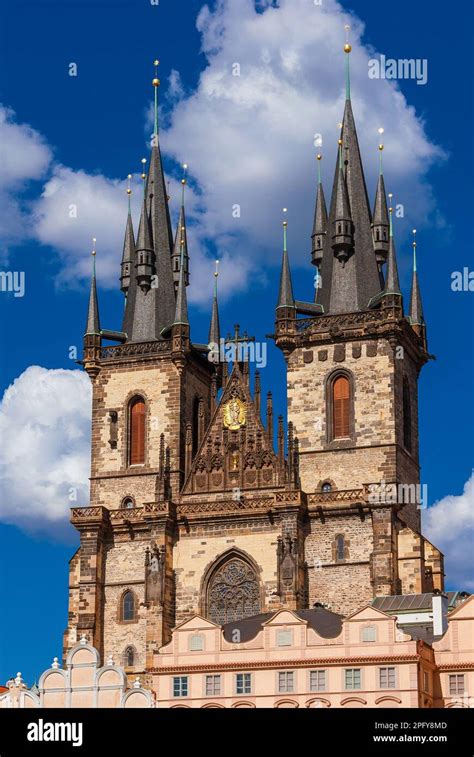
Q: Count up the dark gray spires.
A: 14